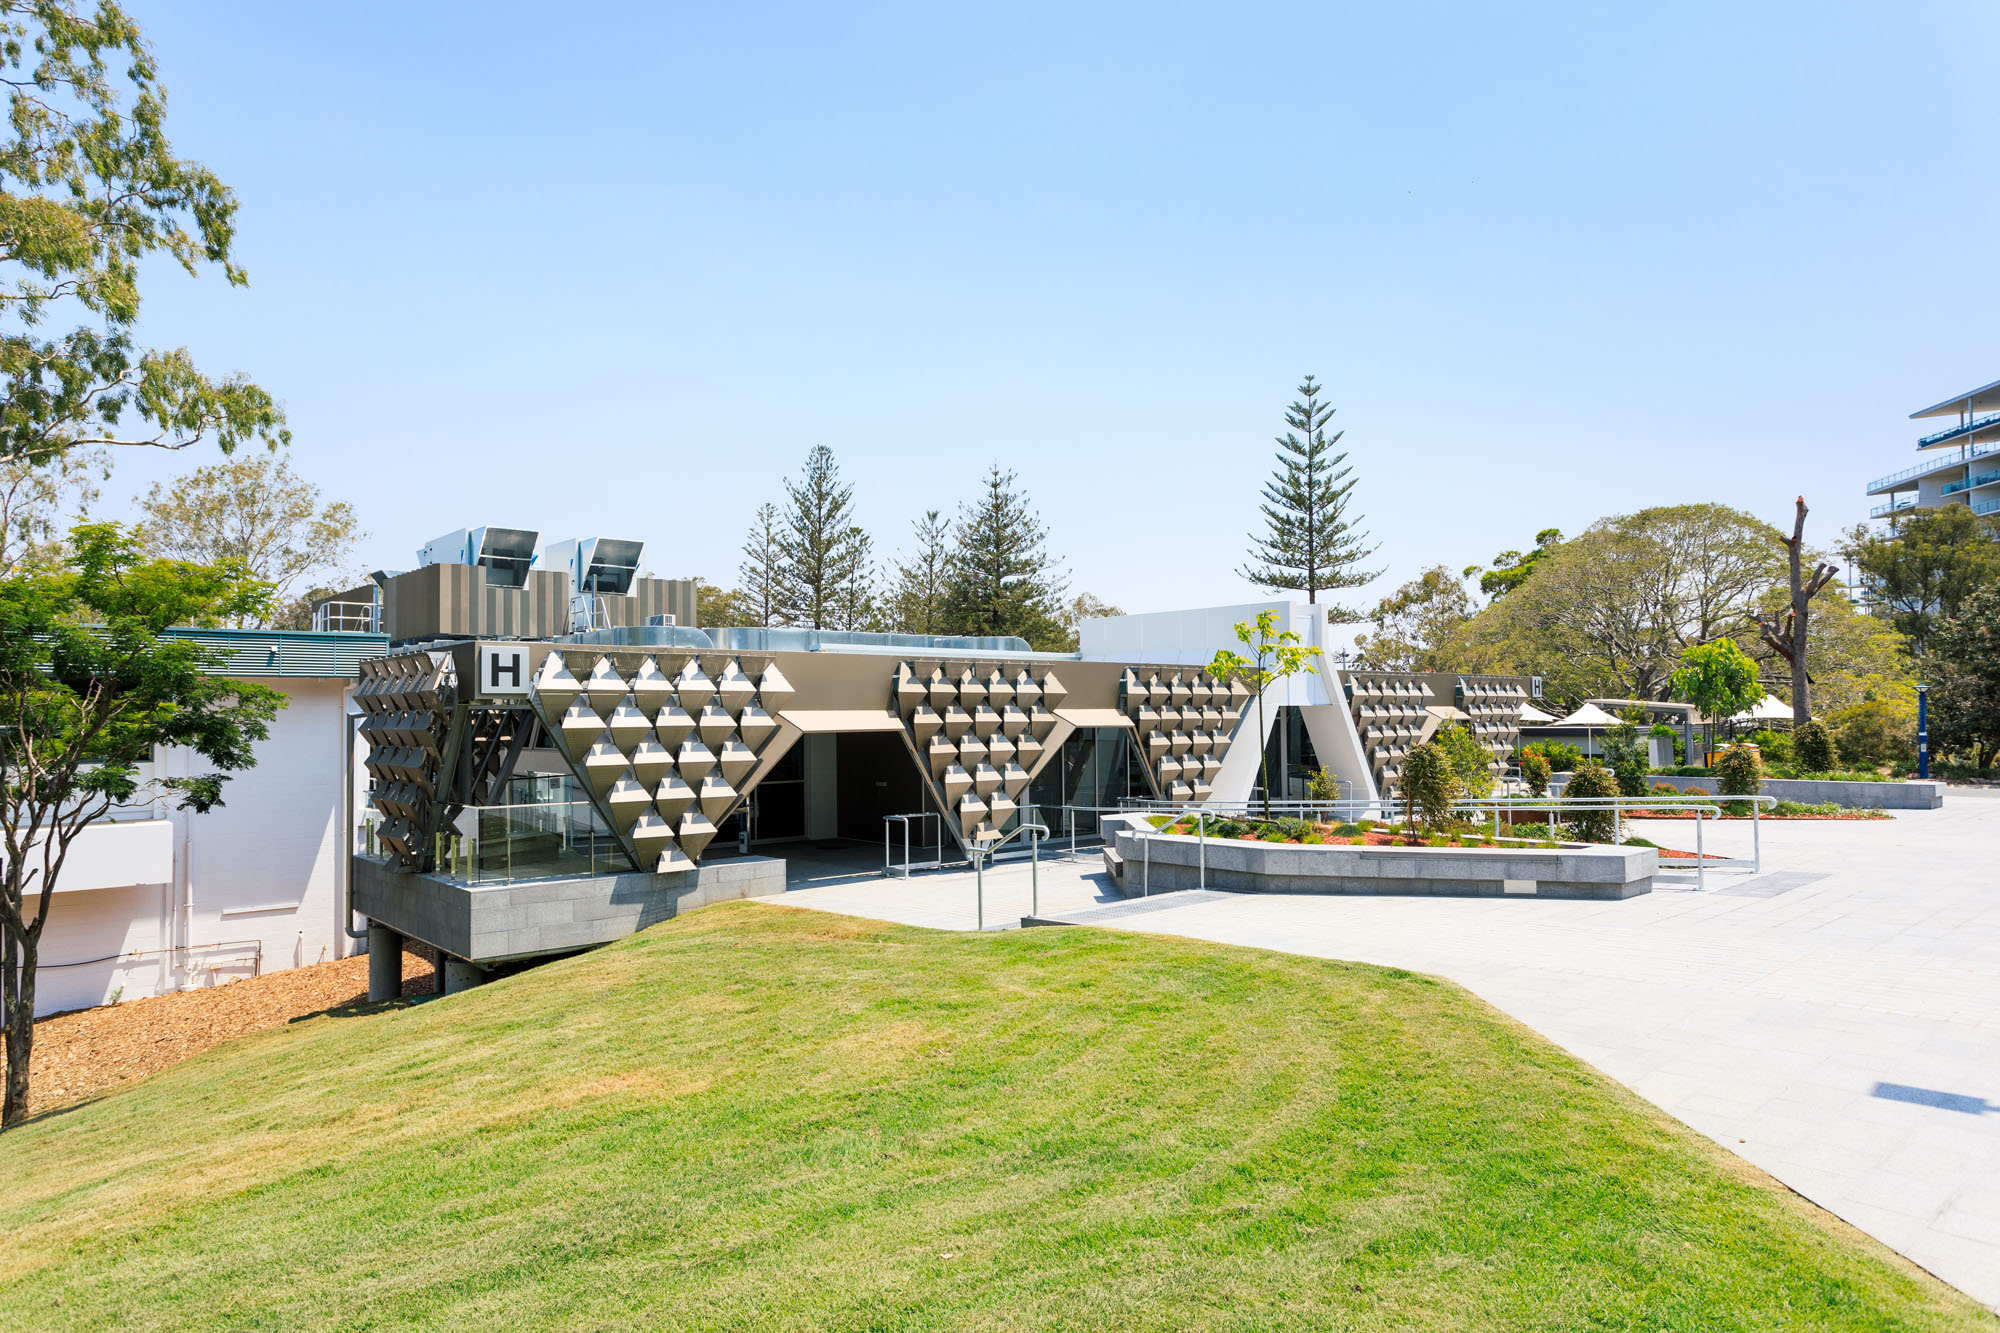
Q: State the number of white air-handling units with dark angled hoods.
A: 2